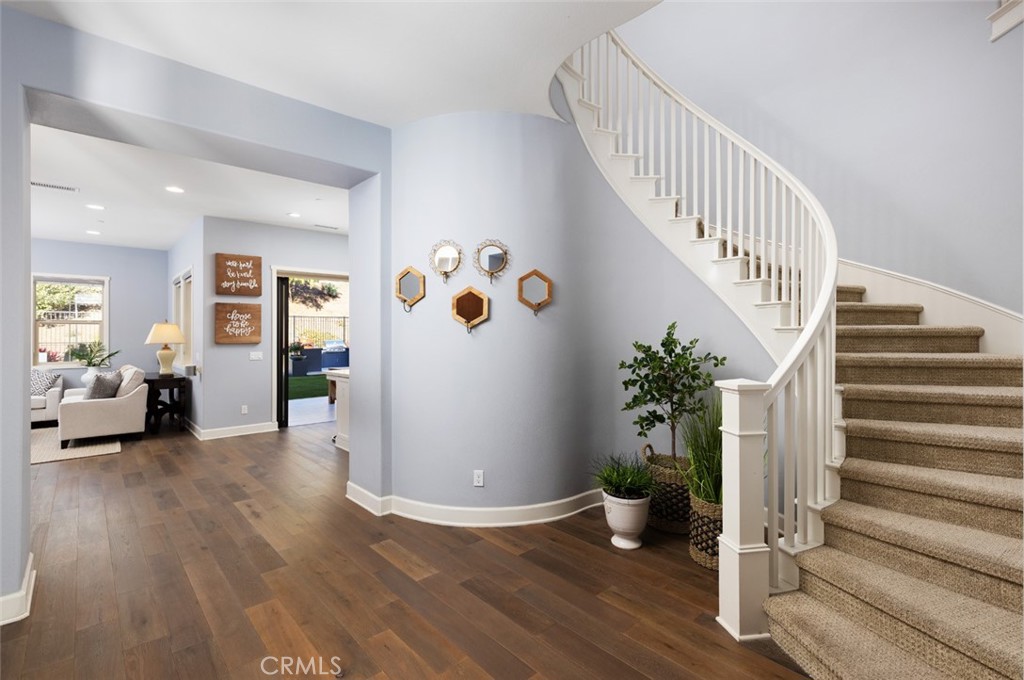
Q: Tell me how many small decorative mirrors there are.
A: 5